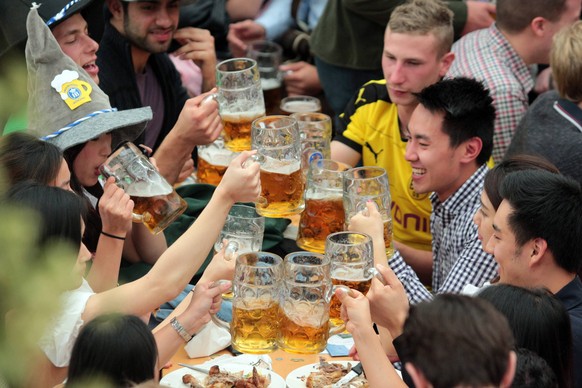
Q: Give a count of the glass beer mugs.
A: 13